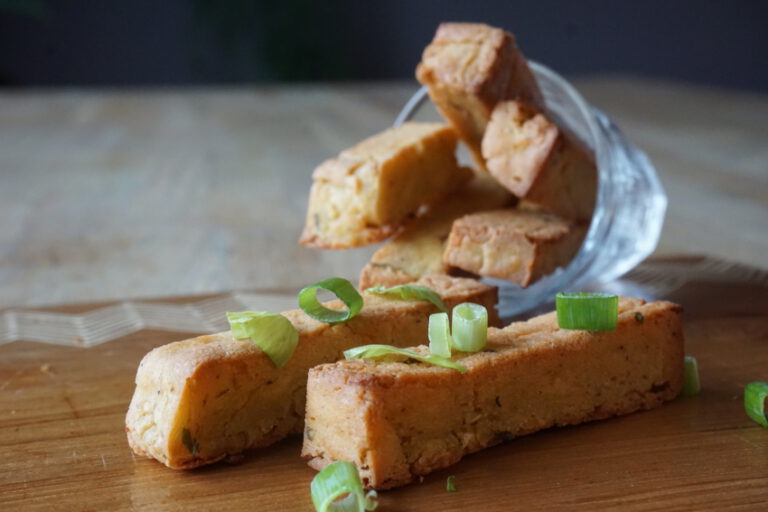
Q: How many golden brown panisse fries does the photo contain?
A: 7